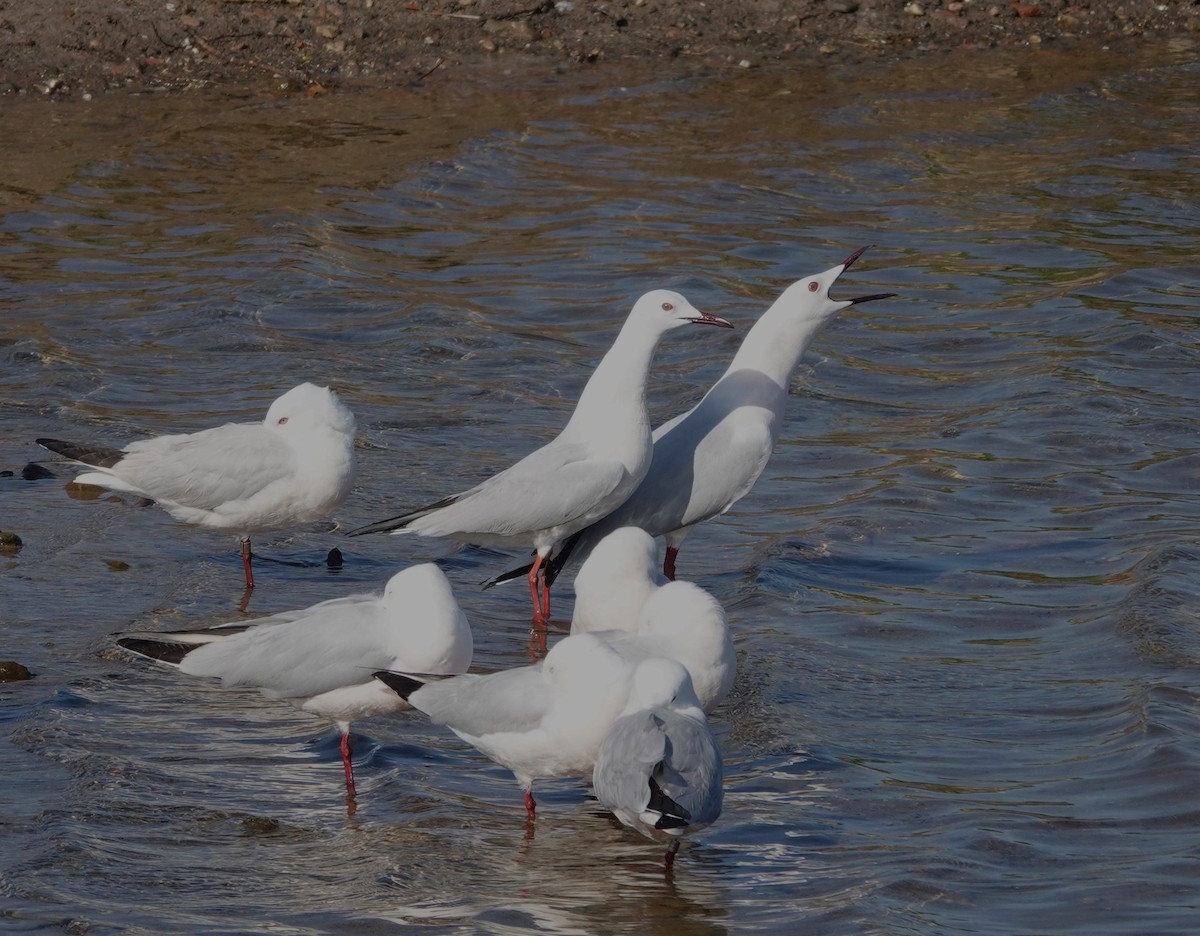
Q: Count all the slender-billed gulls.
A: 8